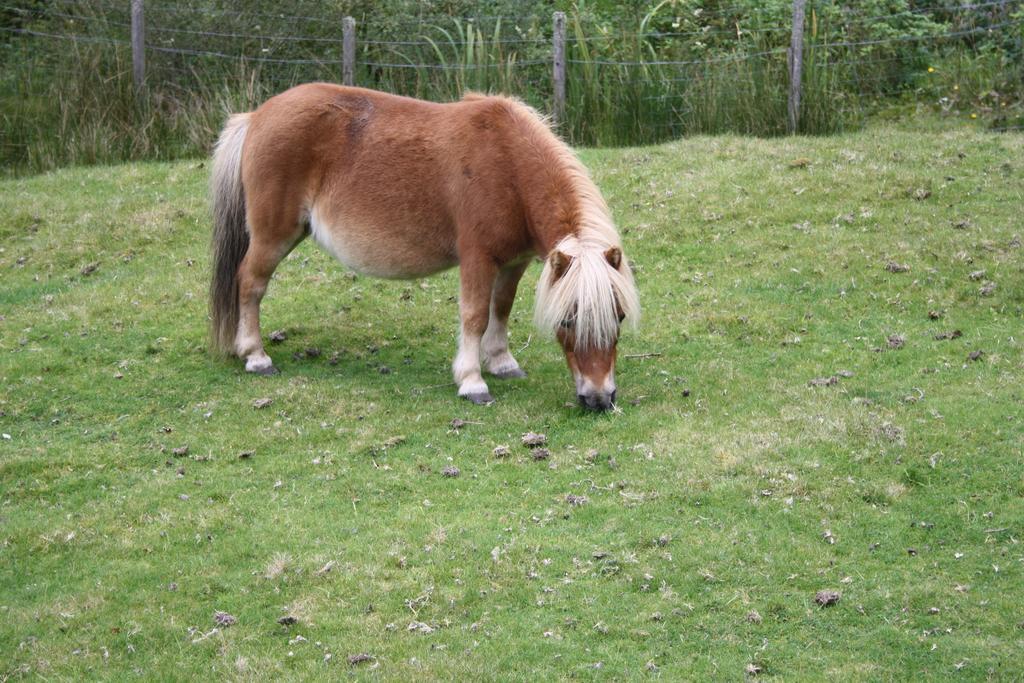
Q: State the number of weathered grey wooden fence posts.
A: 4